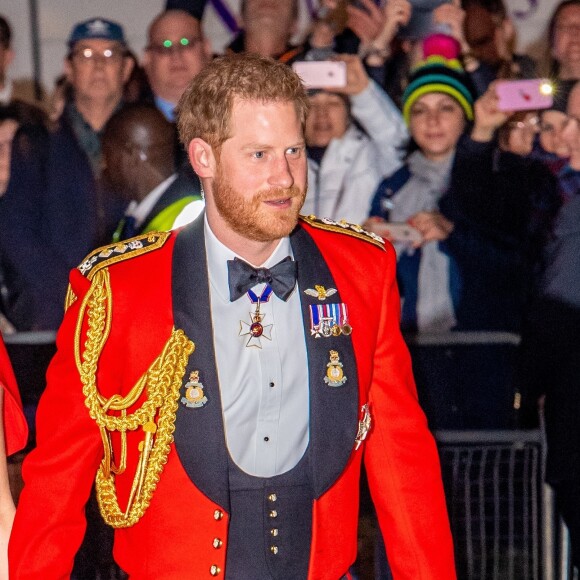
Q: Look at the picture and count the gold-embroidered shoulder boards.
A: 2